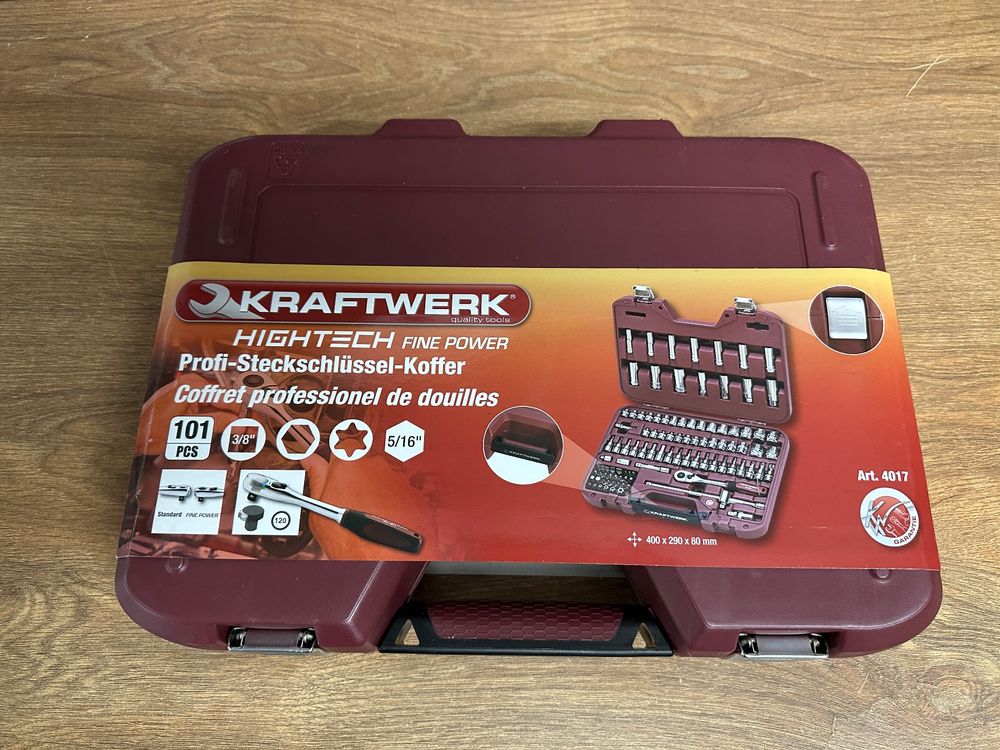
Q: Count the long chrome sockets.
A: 14